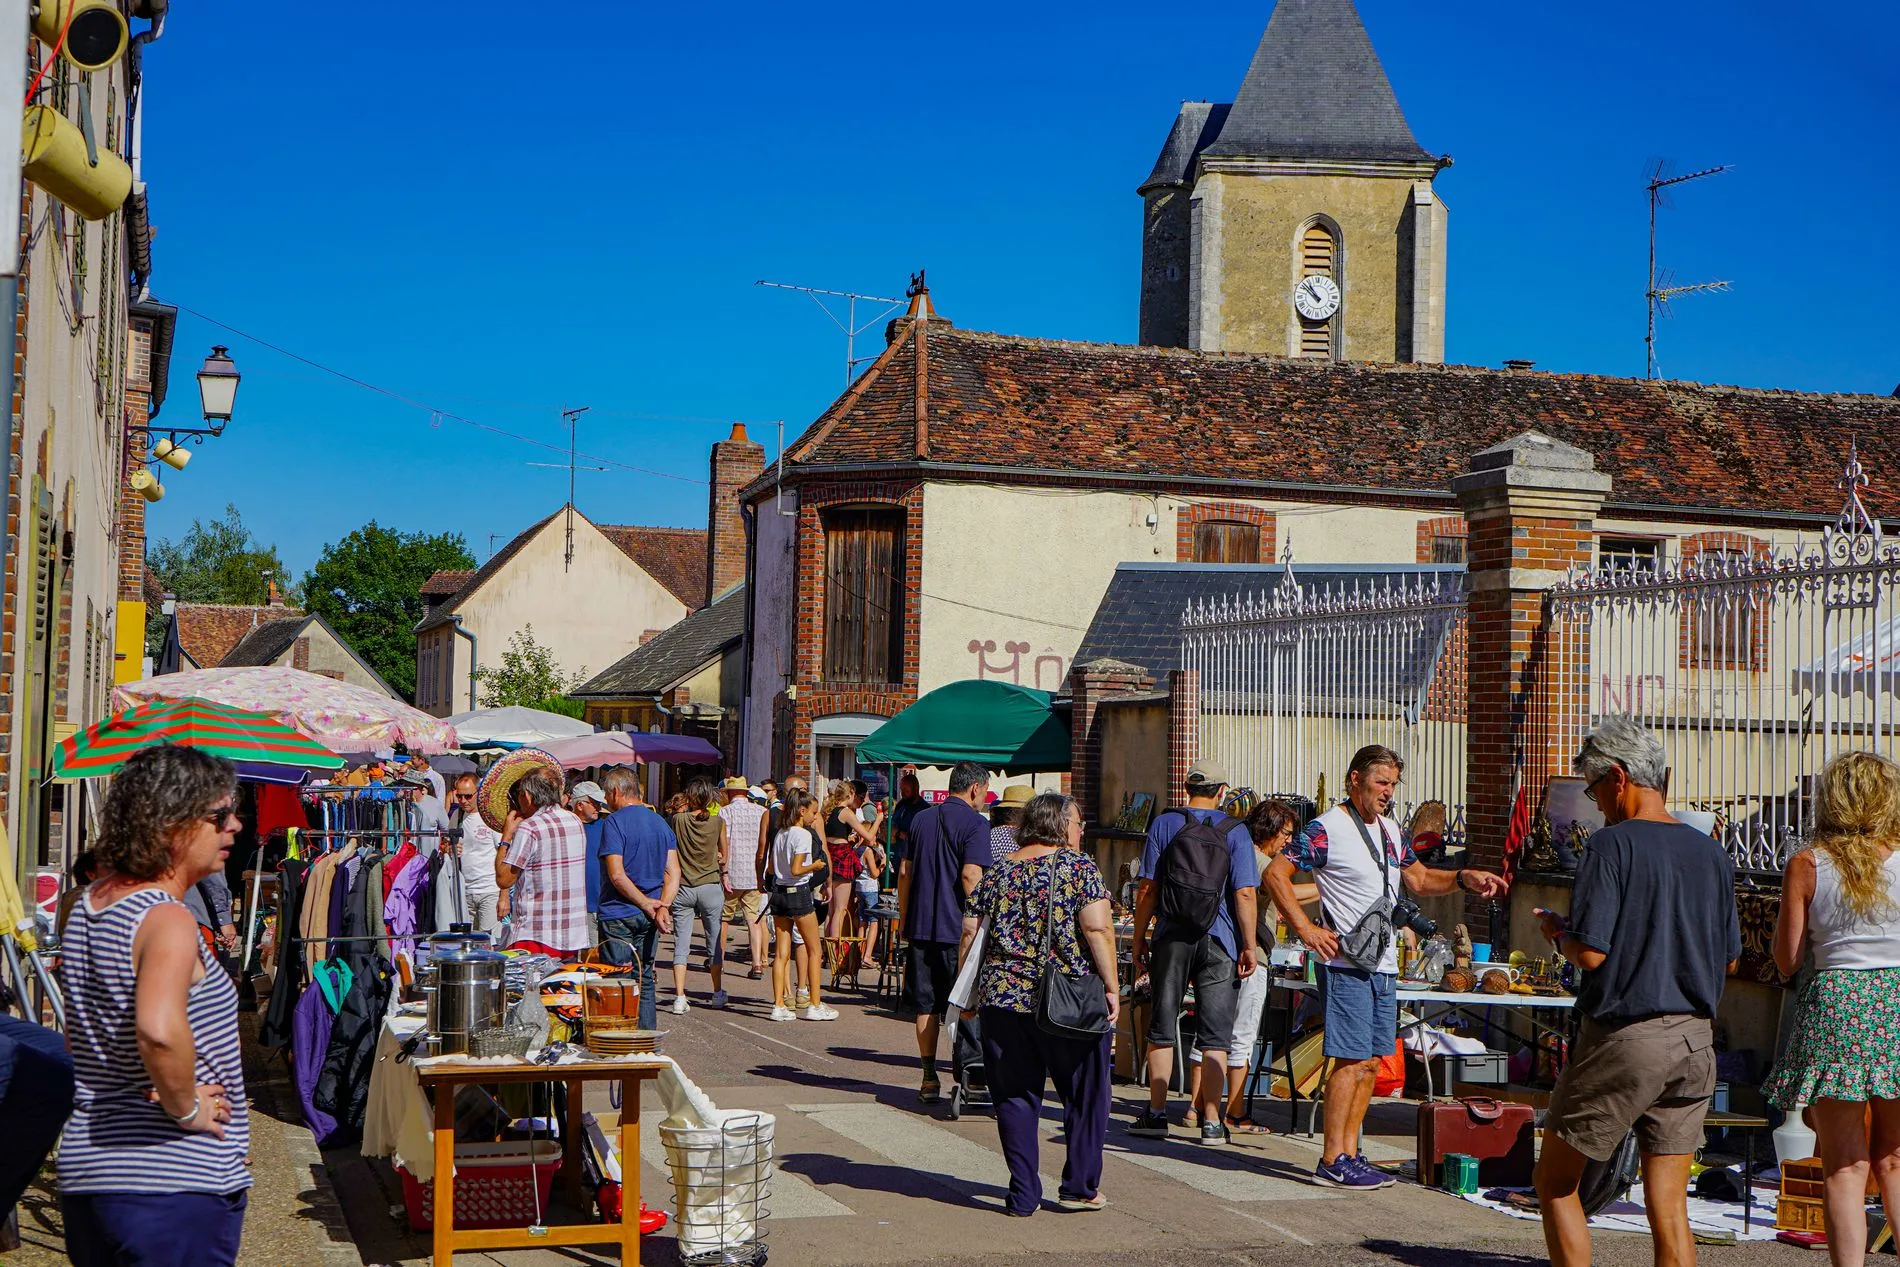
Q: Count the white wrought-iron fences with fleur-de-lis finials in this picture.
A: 2